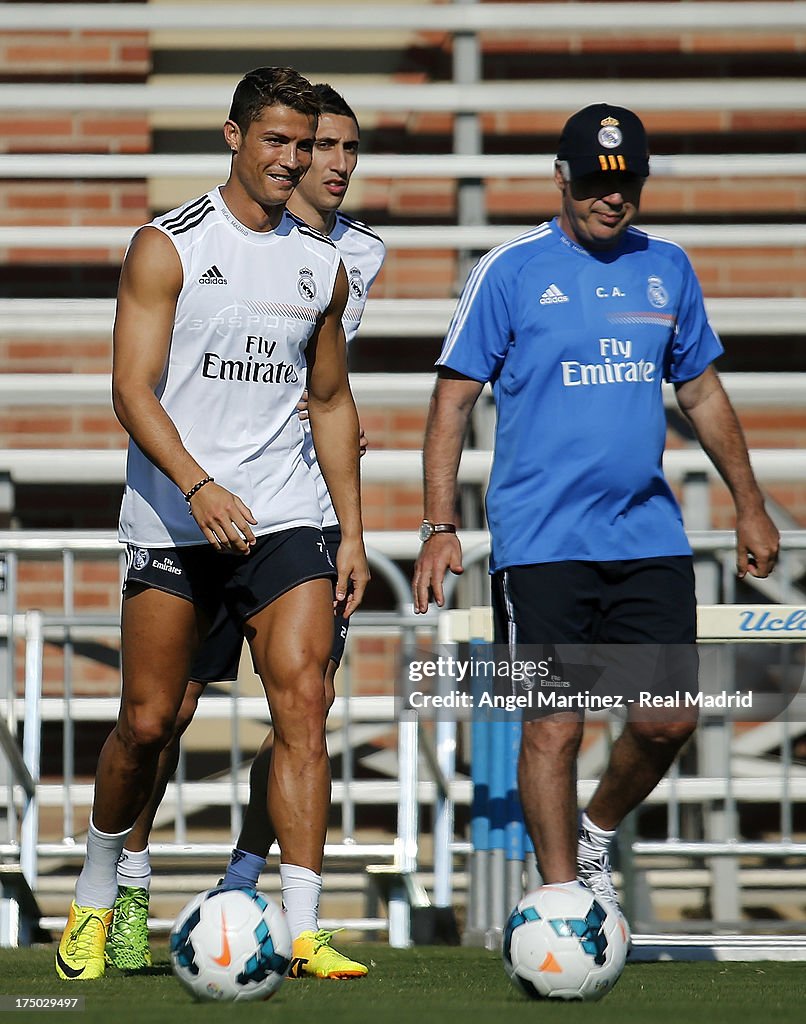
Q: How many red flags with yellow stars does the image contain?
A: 0